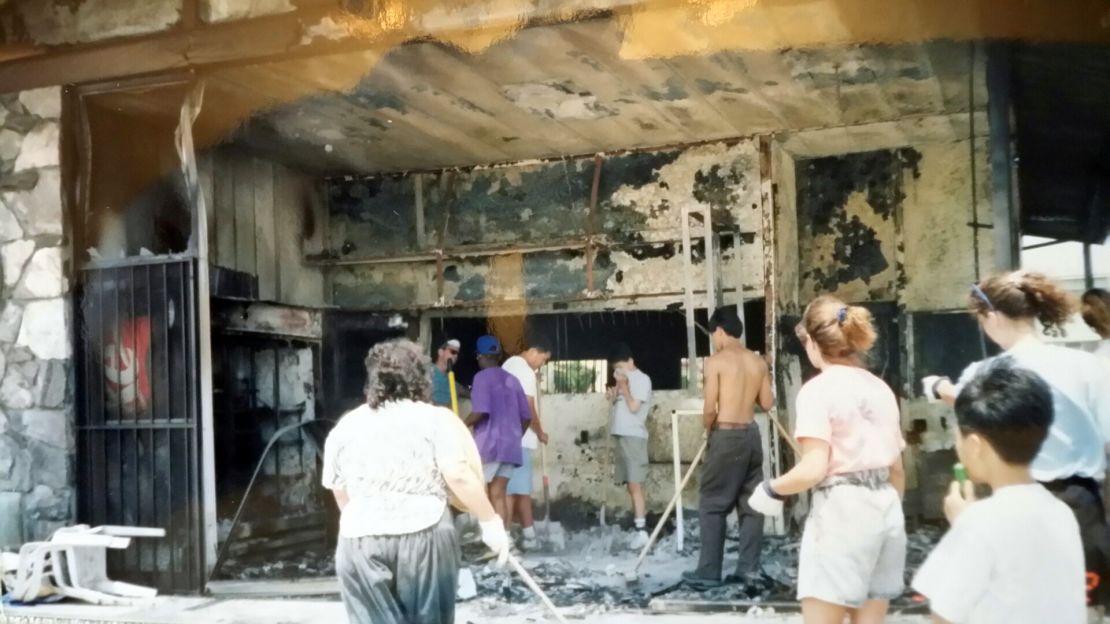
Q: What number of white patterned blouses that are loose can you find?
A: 1